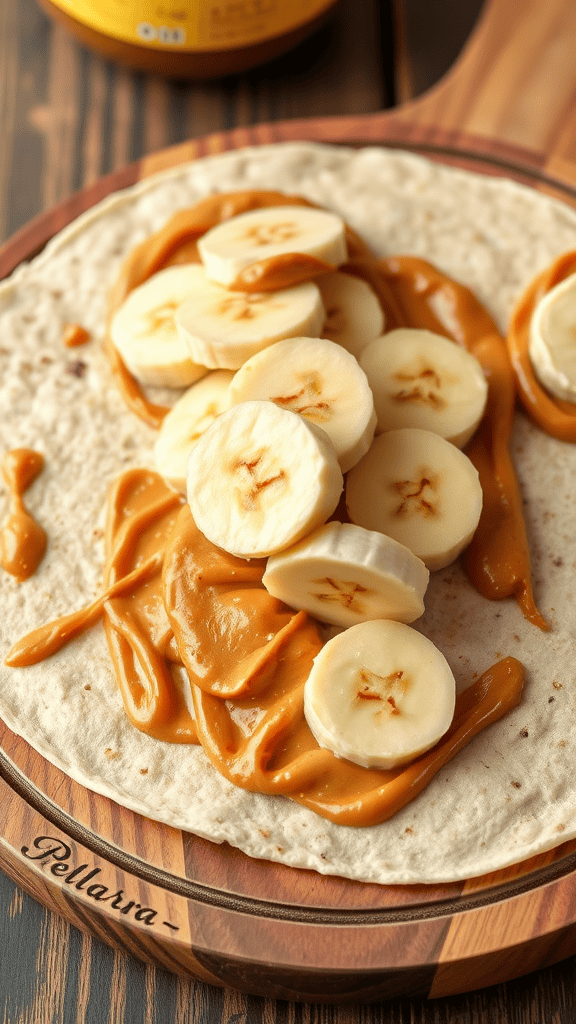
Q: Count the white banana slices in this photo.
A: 12